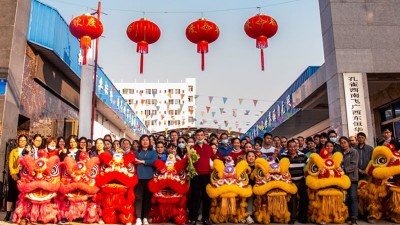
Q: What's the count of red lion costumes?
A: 4